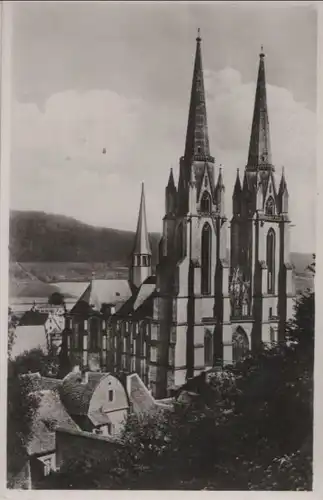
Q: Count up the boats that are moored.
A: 0